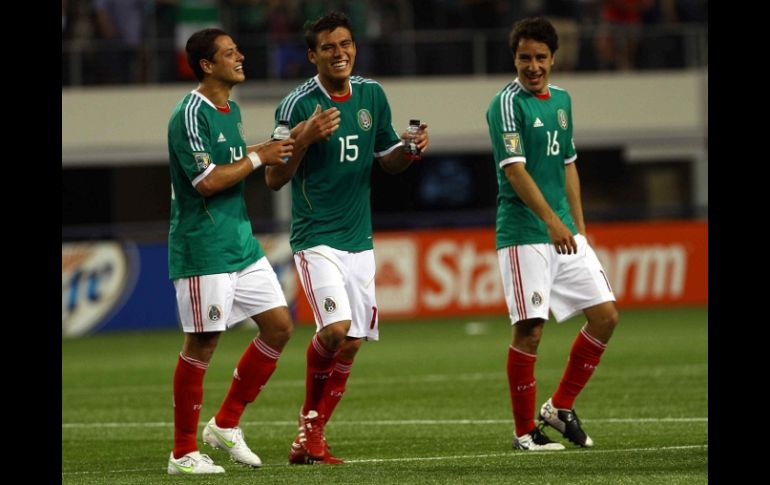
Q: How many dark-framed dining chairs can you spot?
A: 0